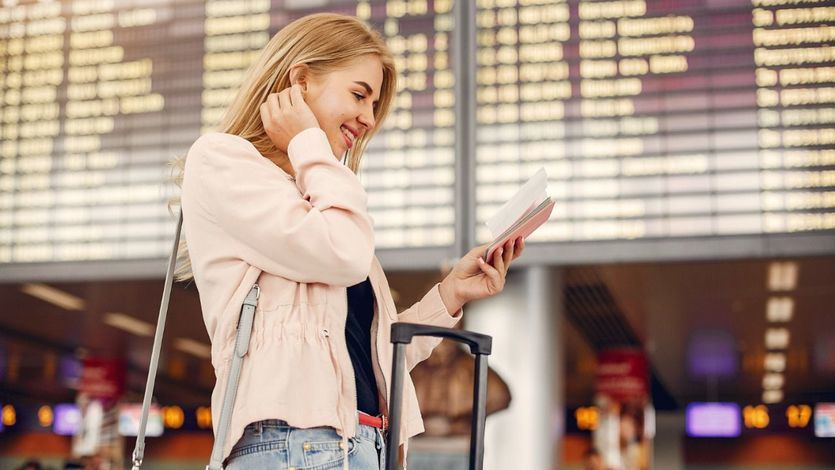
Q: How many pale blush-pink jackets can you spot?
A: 1